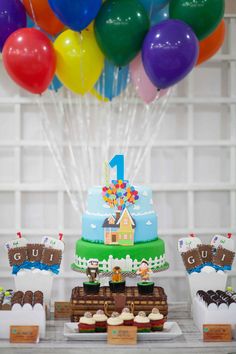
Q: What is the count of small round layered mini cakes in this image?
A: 6